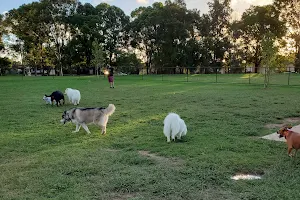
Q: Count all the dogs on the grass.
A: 6